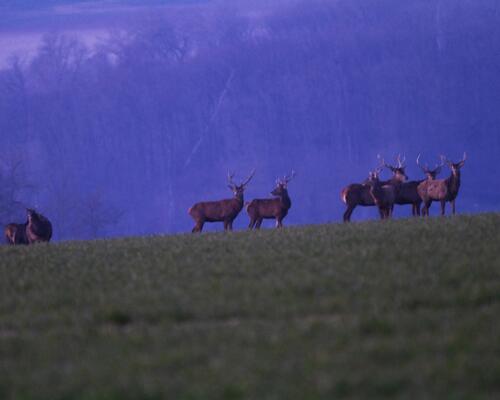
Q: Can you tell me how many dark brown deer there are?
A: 8